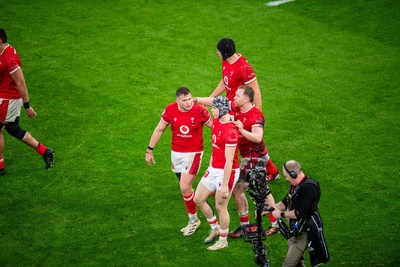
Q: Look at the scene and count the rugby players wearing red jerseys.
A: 5